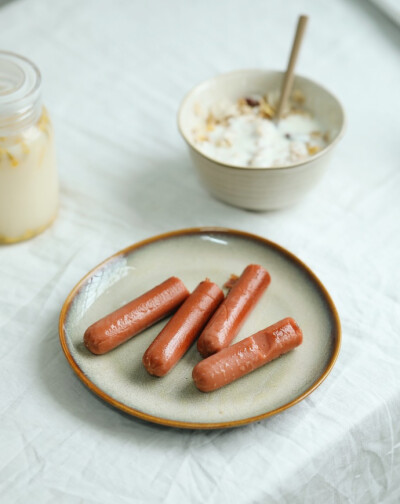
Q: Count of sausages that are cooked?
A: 4